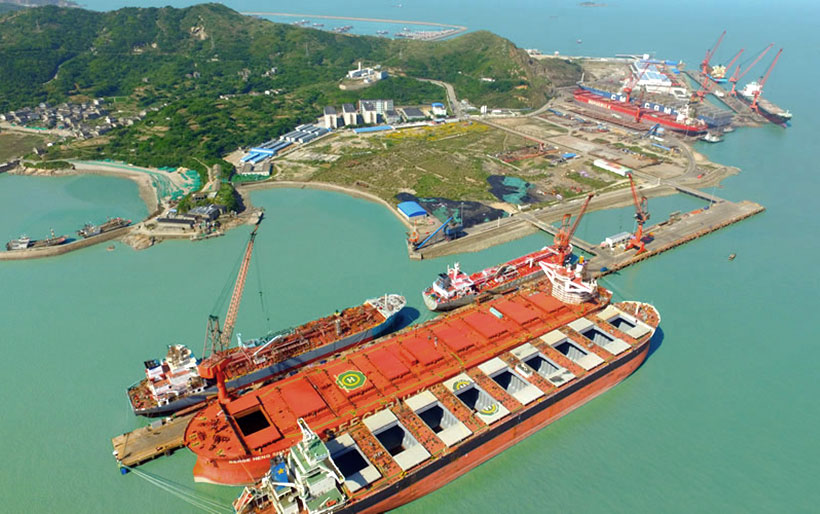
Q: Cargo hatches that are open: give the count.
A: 10